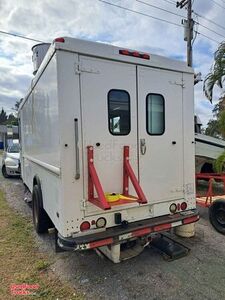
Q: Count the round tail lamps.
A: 4